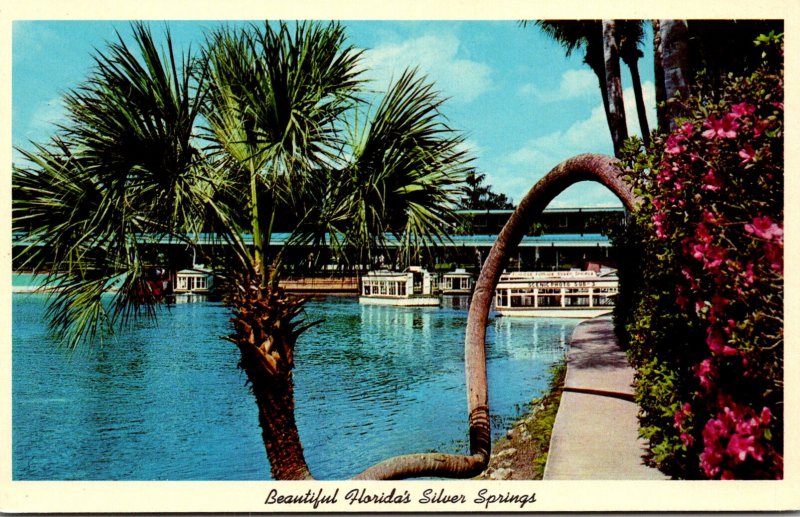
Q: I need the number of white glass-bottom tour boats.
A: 4